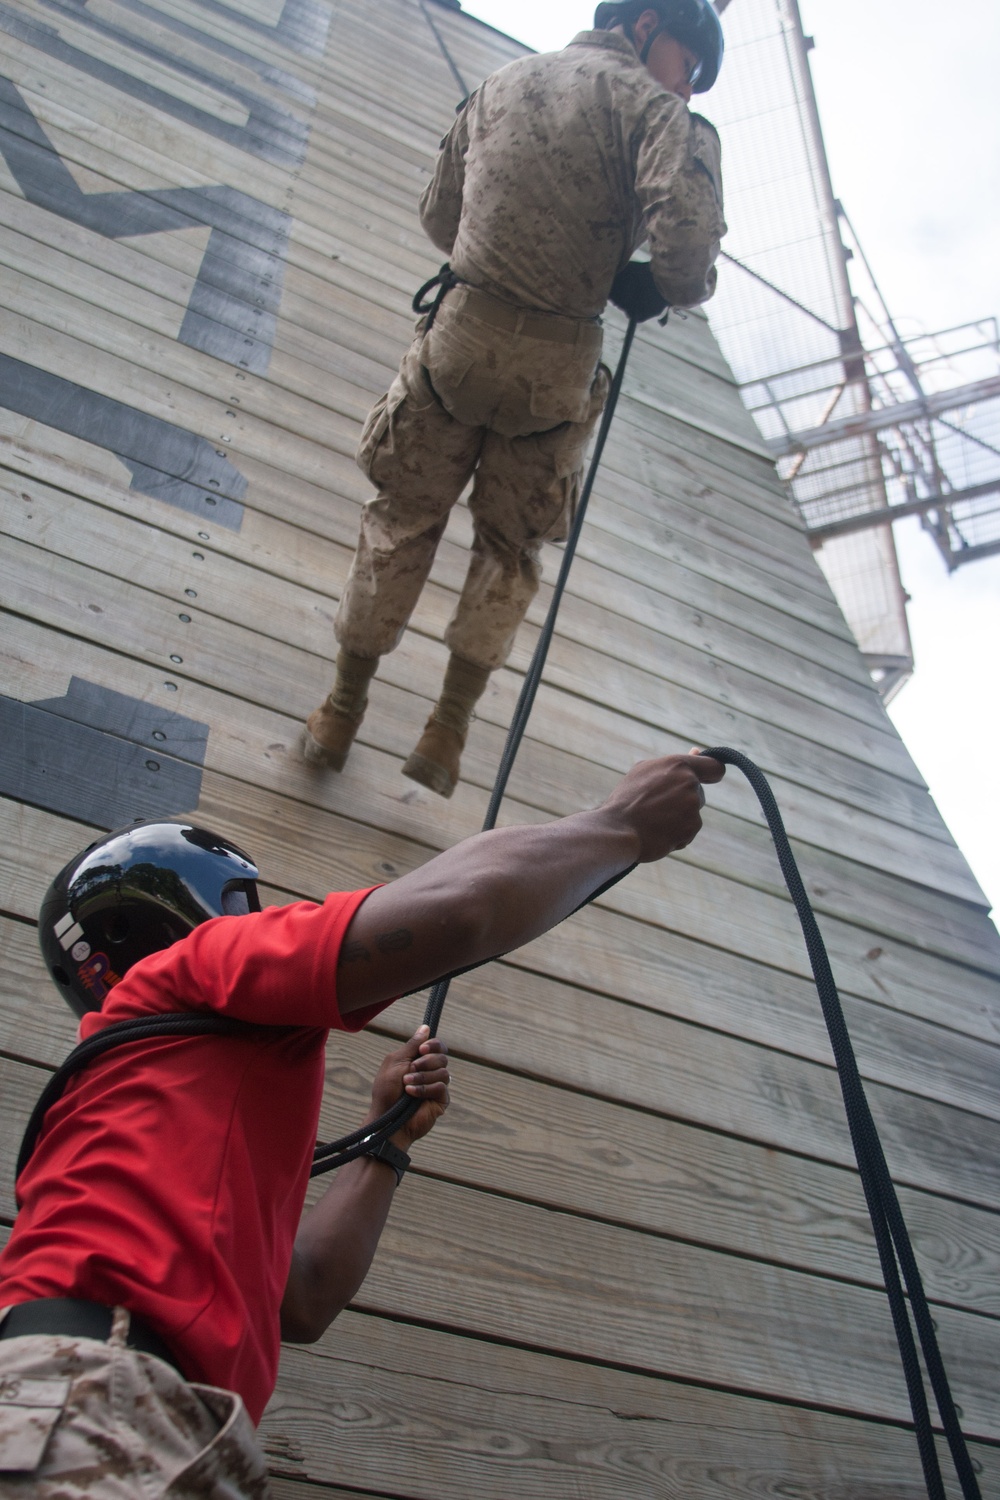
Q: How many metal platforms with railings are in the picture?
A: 1